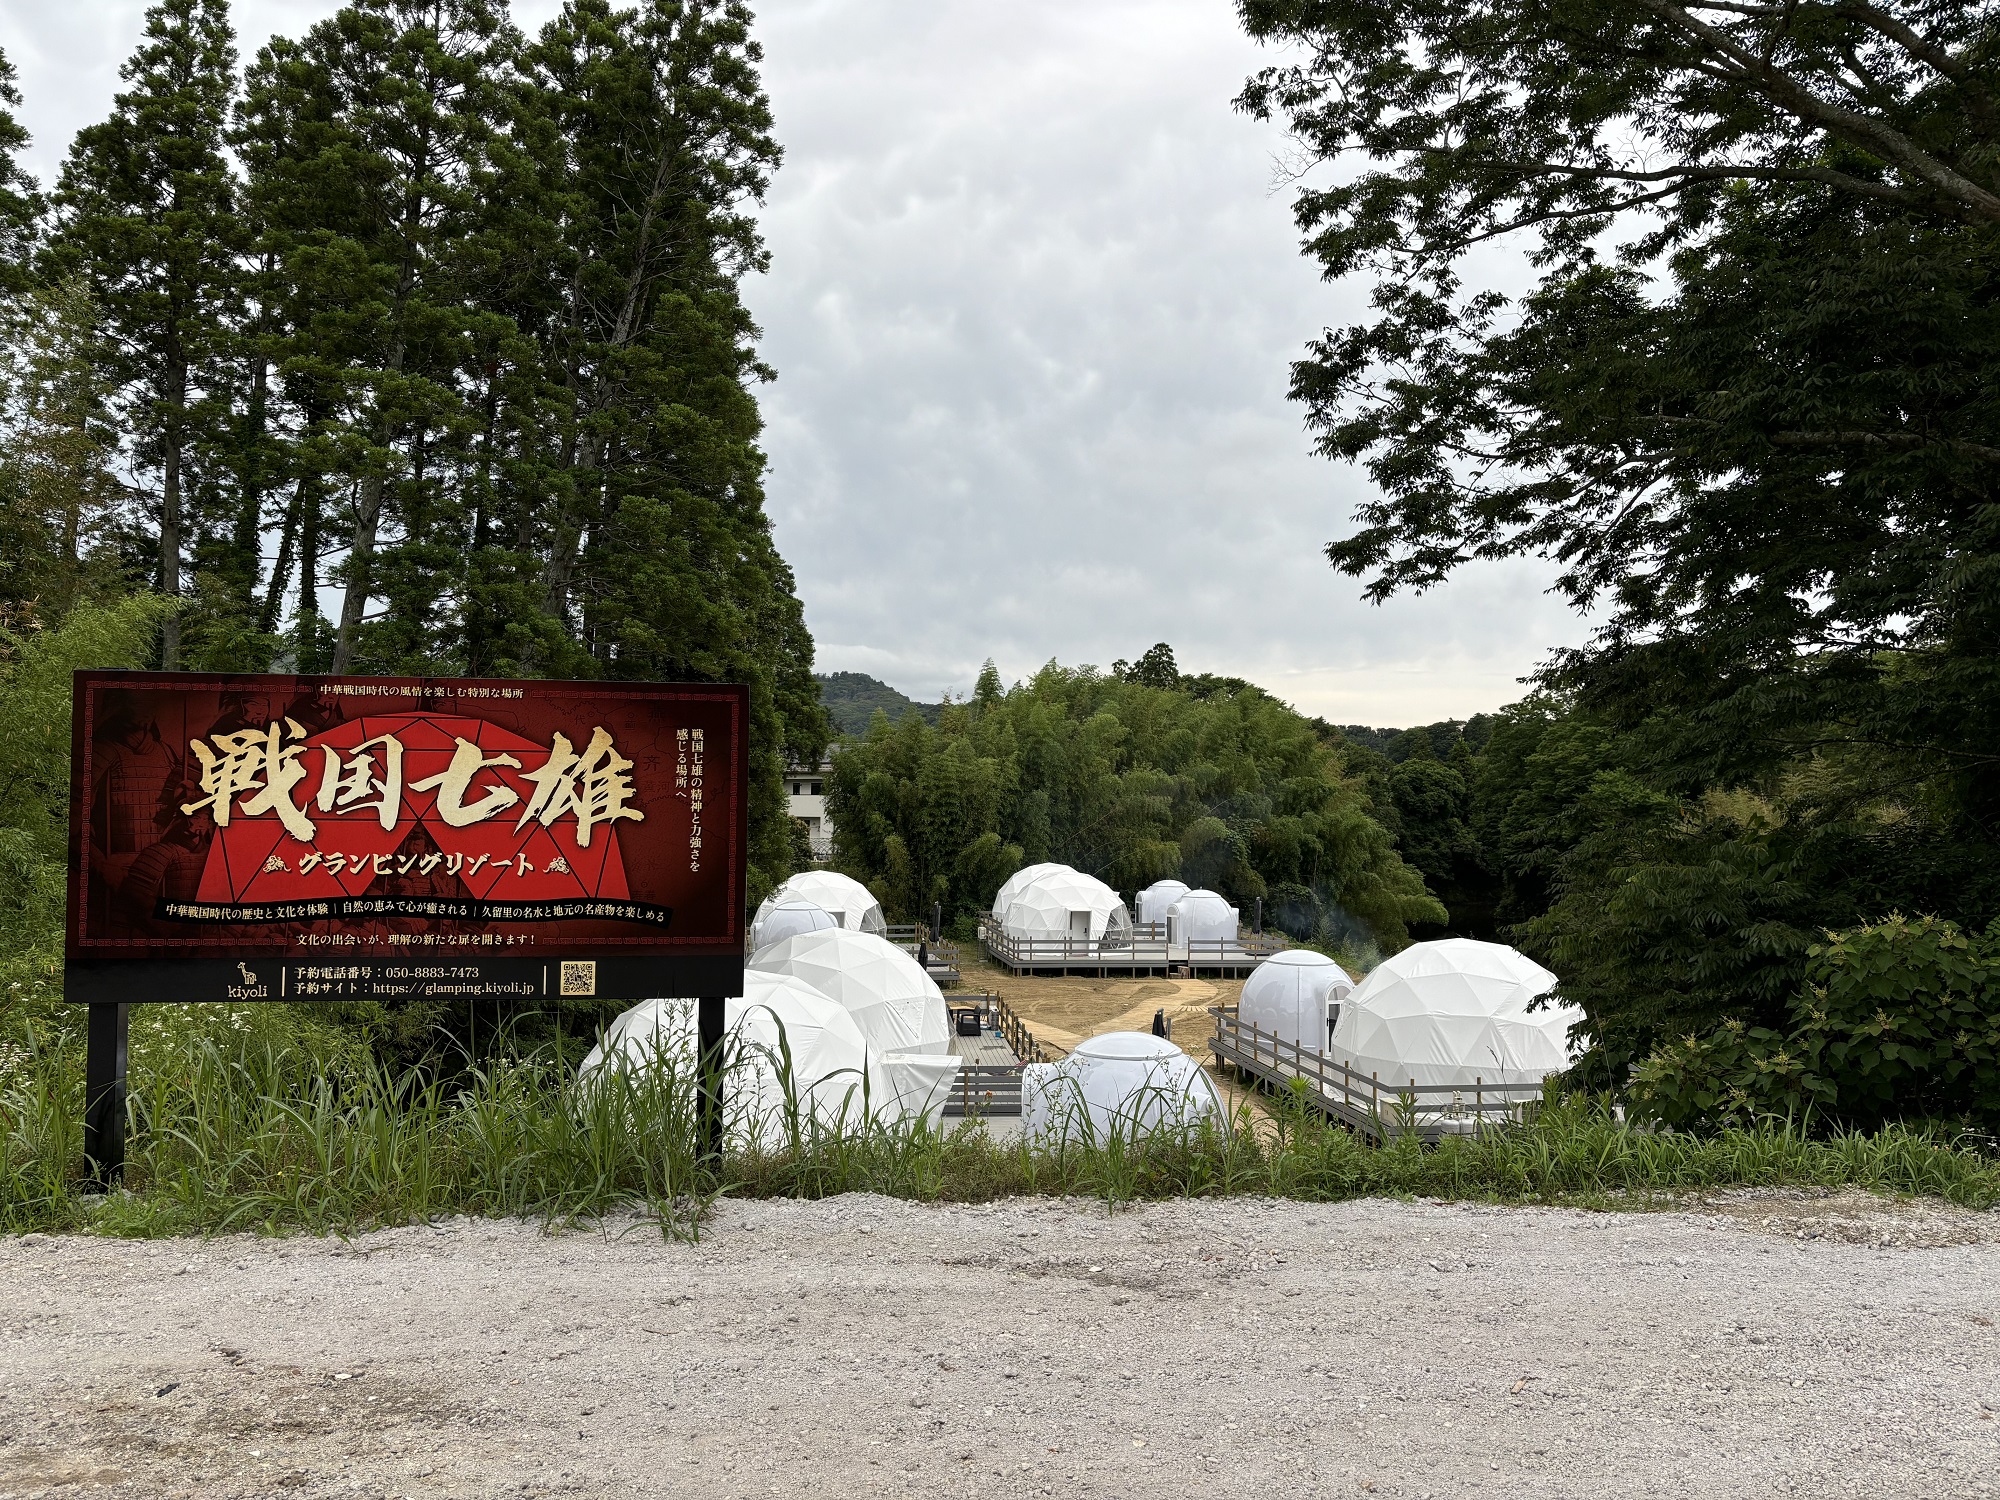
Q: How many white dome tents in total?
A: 11